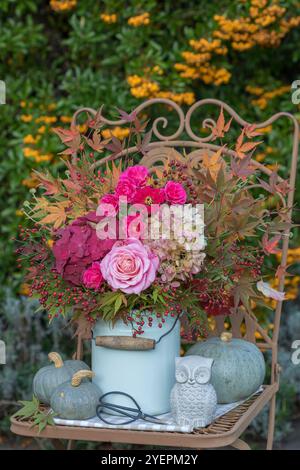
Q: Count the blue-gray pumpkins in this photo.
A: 3